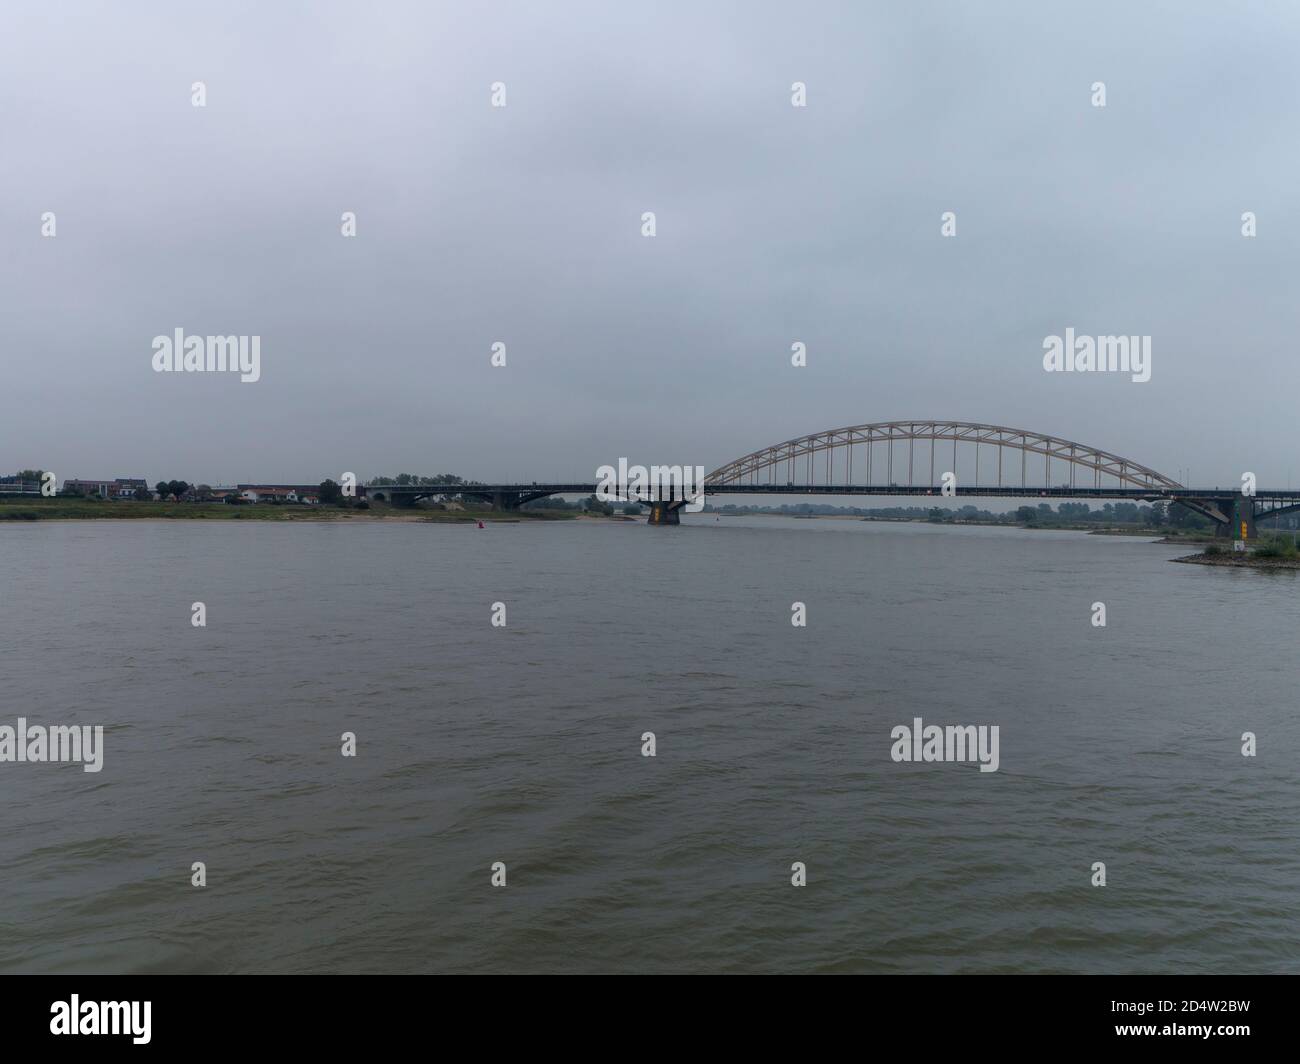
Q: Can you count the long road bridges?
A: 1